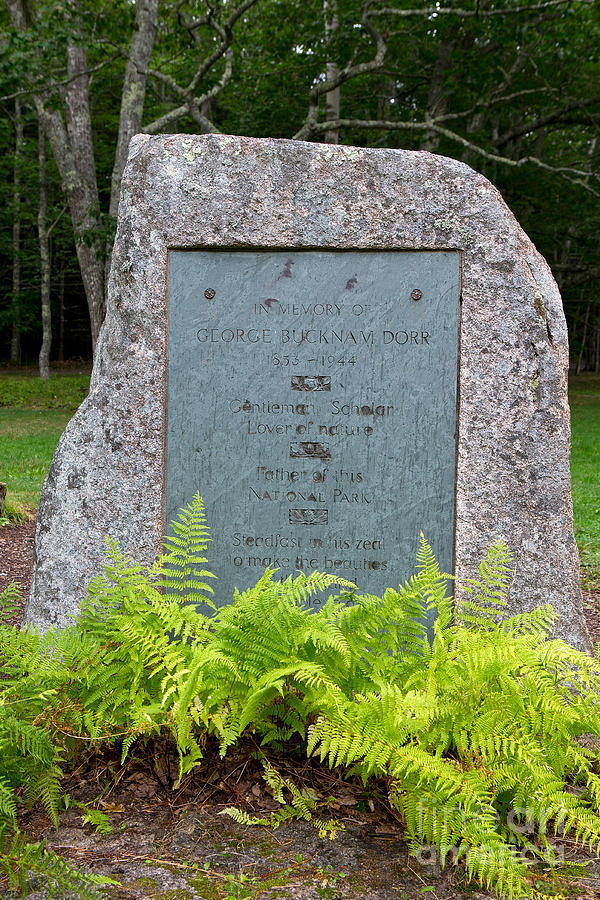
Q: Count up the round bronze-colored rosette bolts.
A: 2